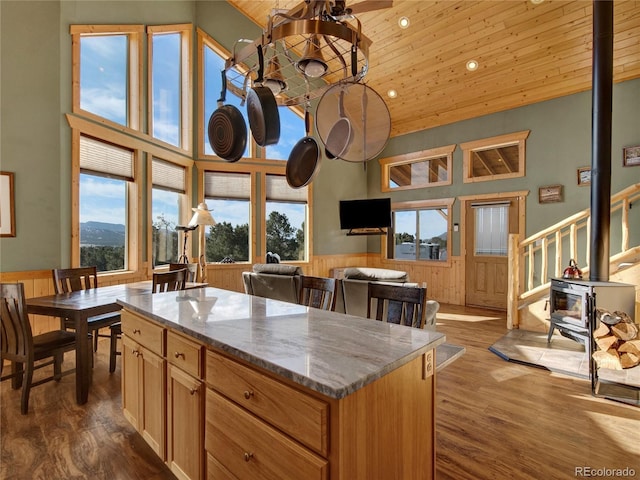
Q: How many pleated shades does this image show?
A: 4